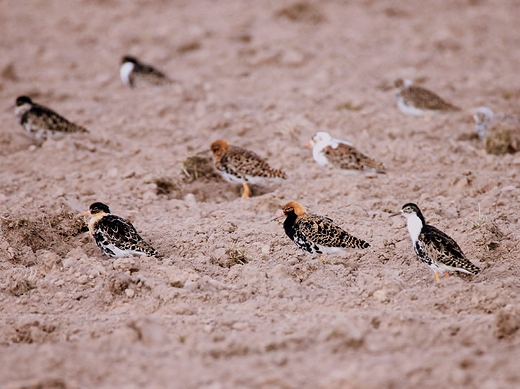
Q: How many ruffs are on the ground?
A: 9